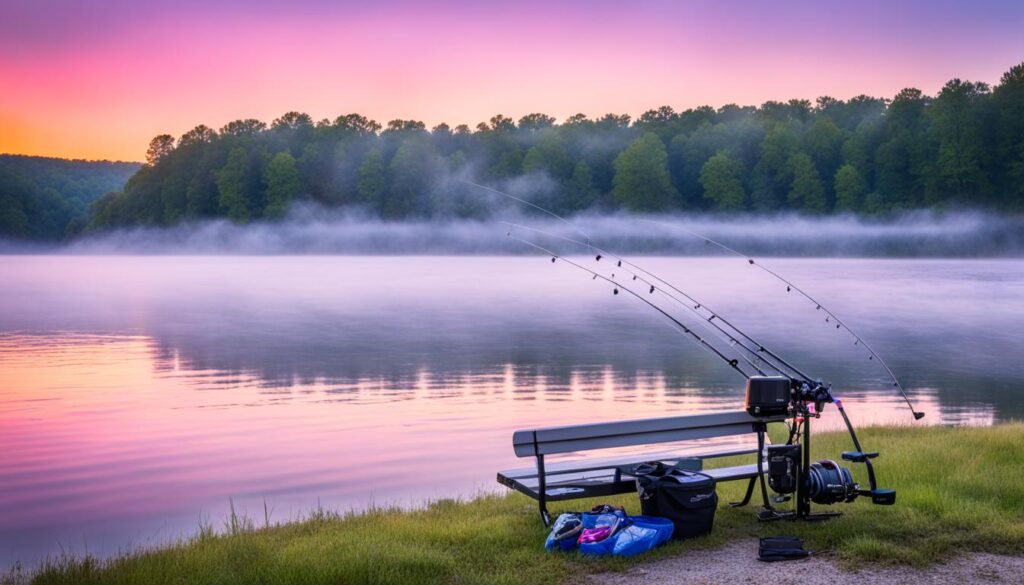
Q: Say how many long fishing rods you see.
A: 4